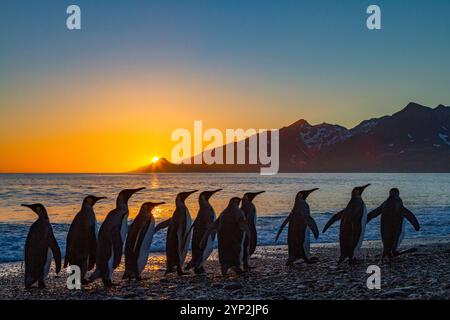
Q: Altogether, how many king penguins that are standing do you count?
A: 11